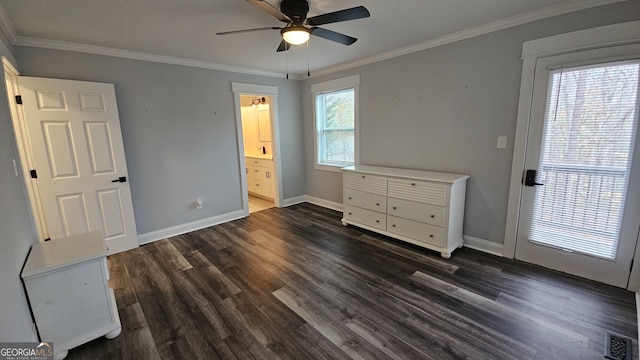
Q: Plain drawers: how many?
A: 4